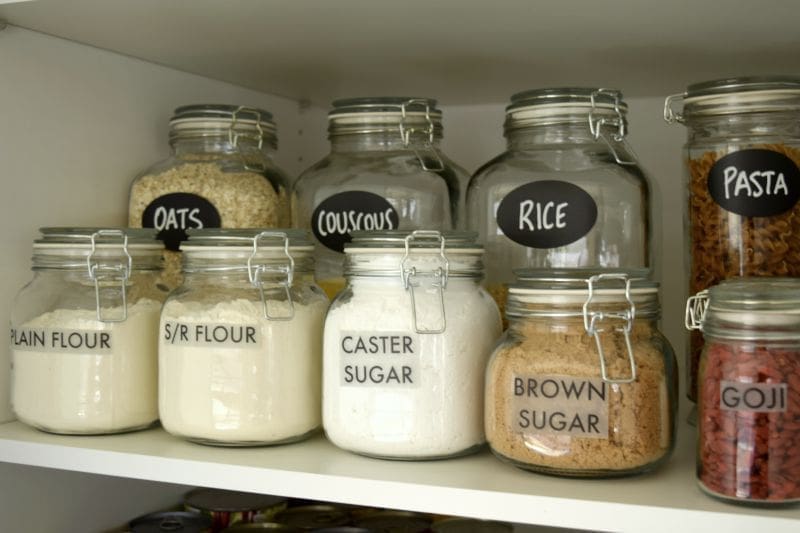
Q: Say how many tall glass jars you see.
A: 4